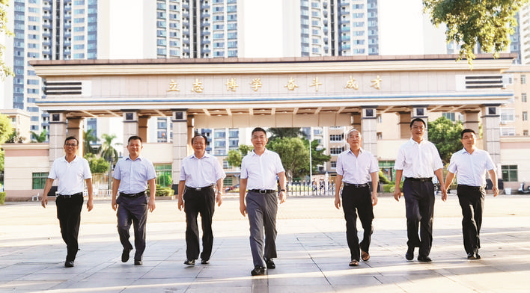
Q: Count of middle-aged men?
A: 7